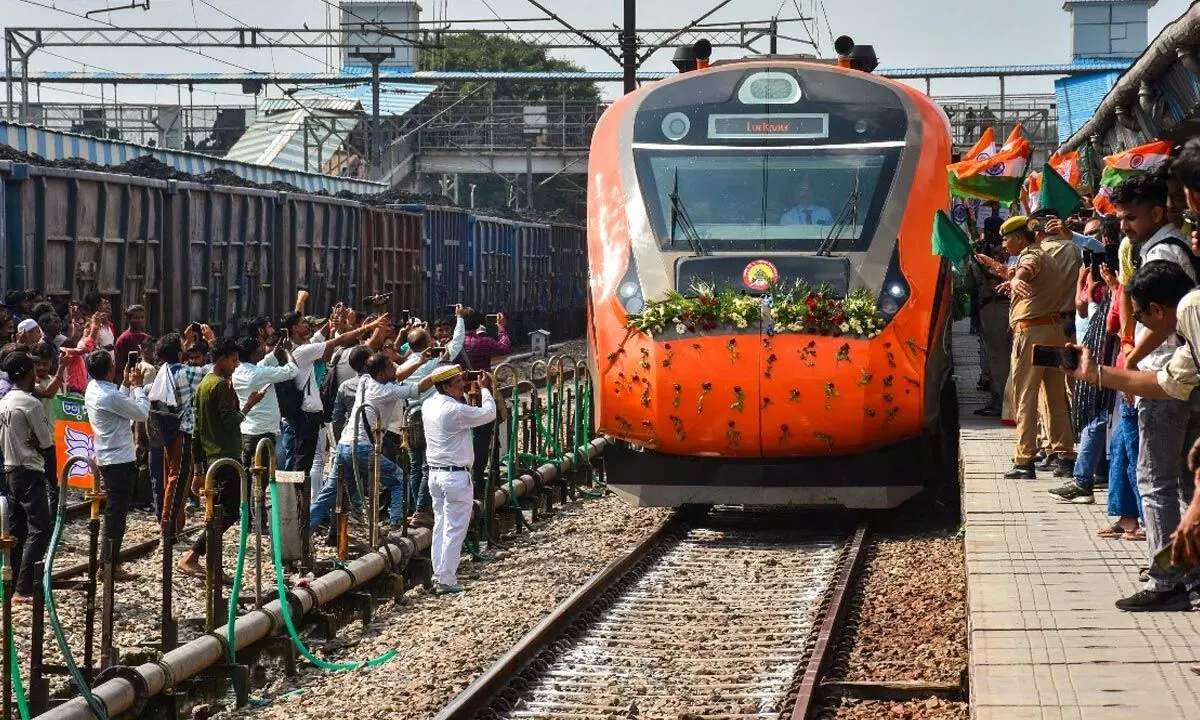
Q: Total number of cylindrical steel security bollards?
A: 0